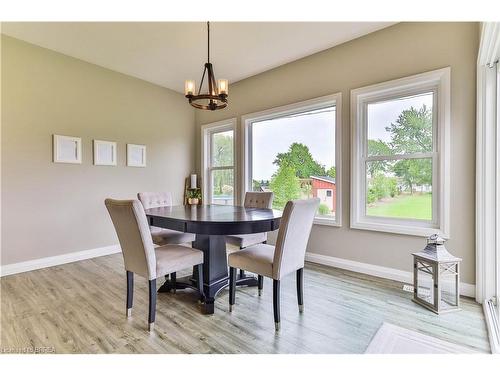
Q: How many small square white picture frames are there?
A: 3